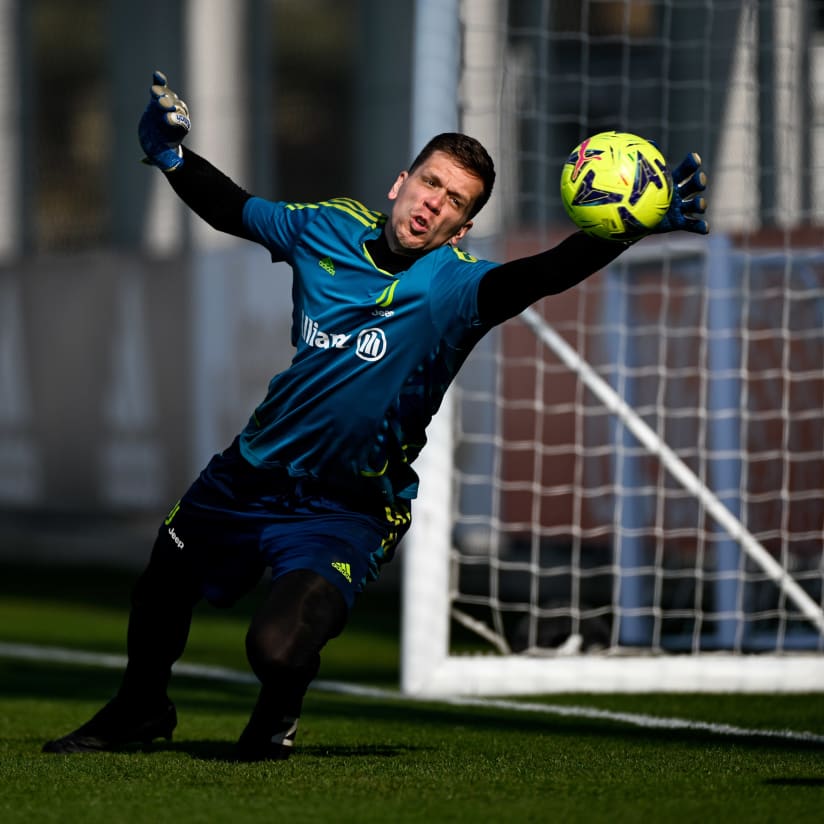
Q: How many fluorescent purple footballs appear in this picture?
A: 0